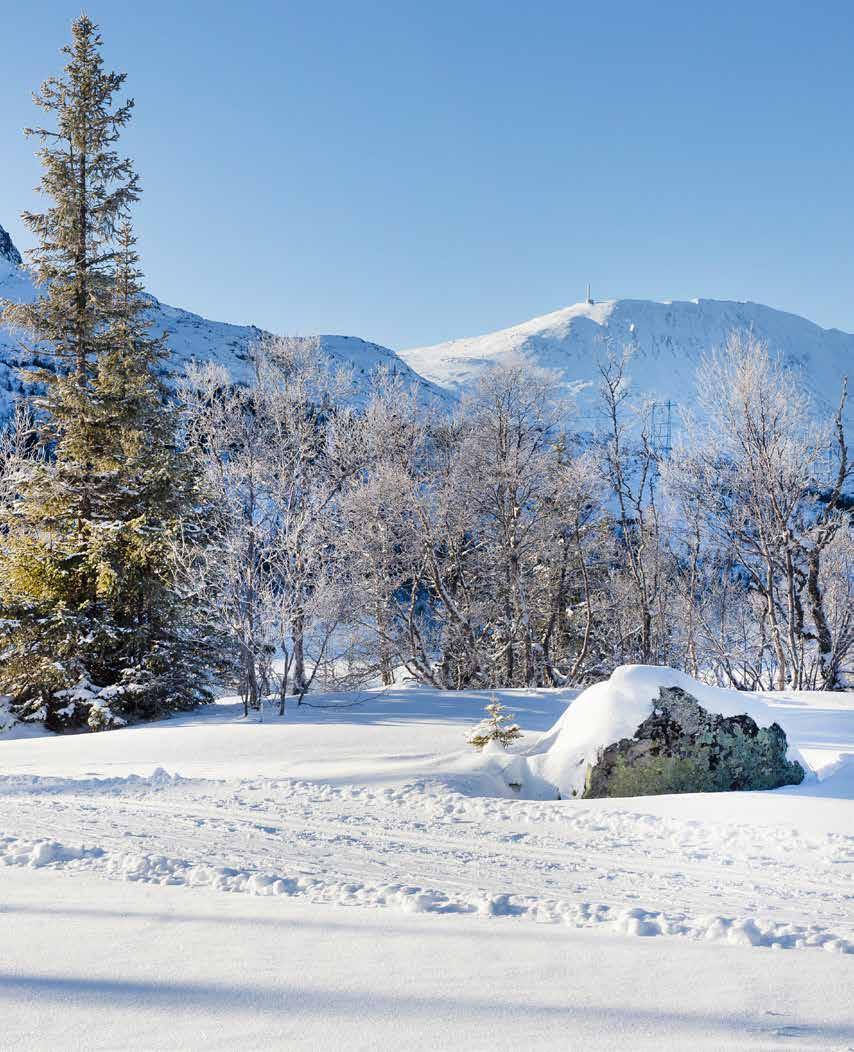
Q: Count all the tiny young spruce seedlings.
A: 1